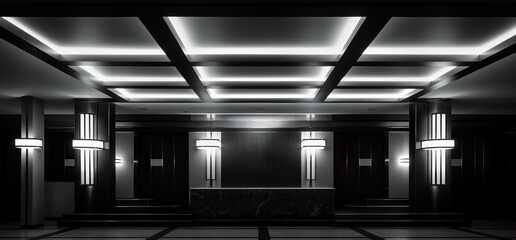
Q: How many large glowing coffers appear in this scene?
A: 9